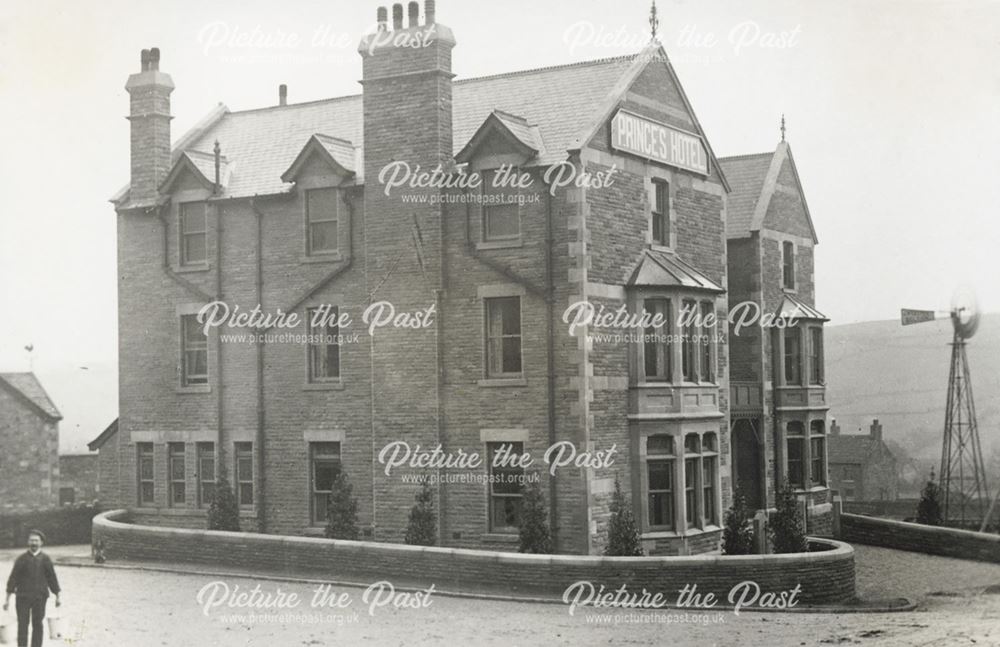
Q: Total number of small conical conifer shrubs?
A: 8